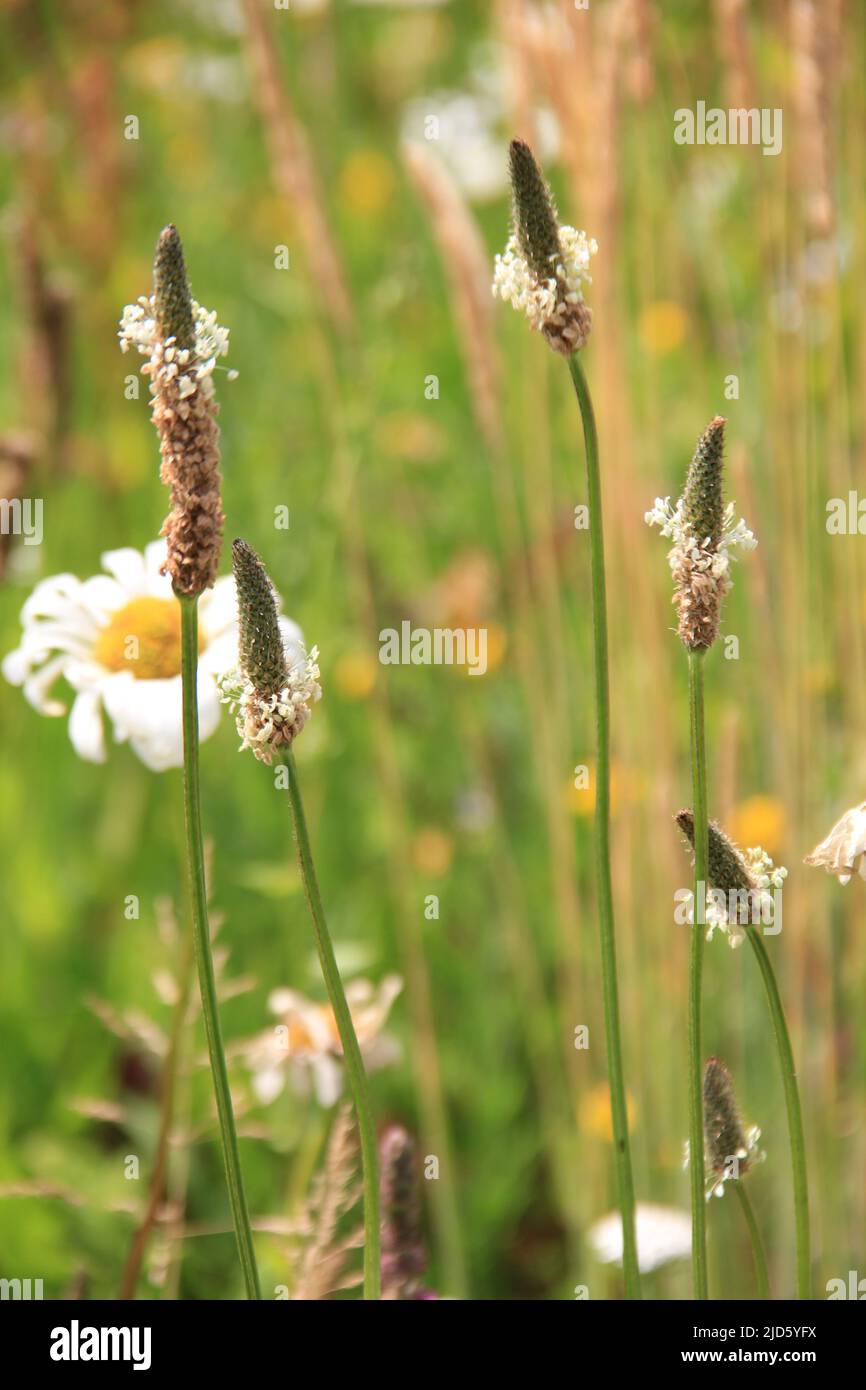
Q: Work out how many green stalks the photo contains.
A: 6